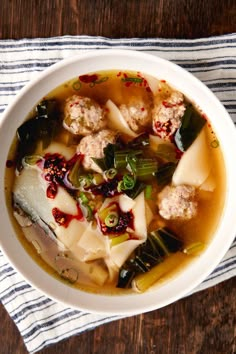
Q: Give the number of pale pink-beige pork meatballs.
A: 5